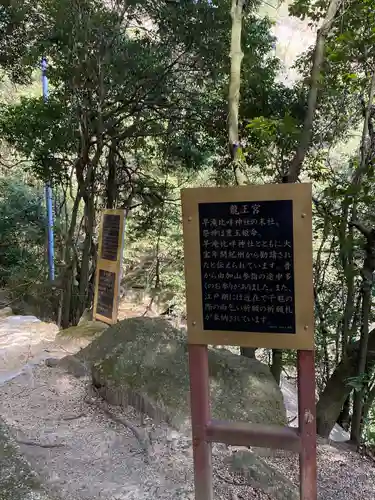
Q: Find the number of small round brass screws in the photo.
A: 4